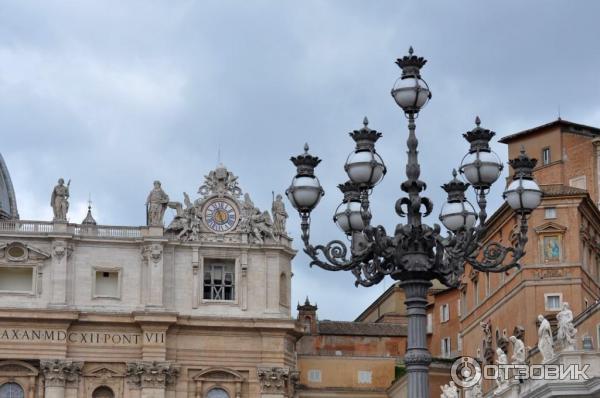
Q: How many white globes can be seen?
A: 7